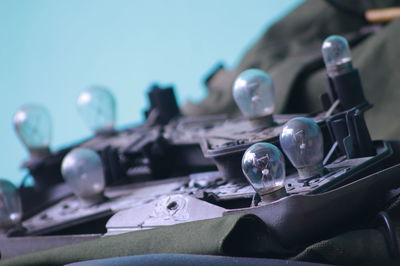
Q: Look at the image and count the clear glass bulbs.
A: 8